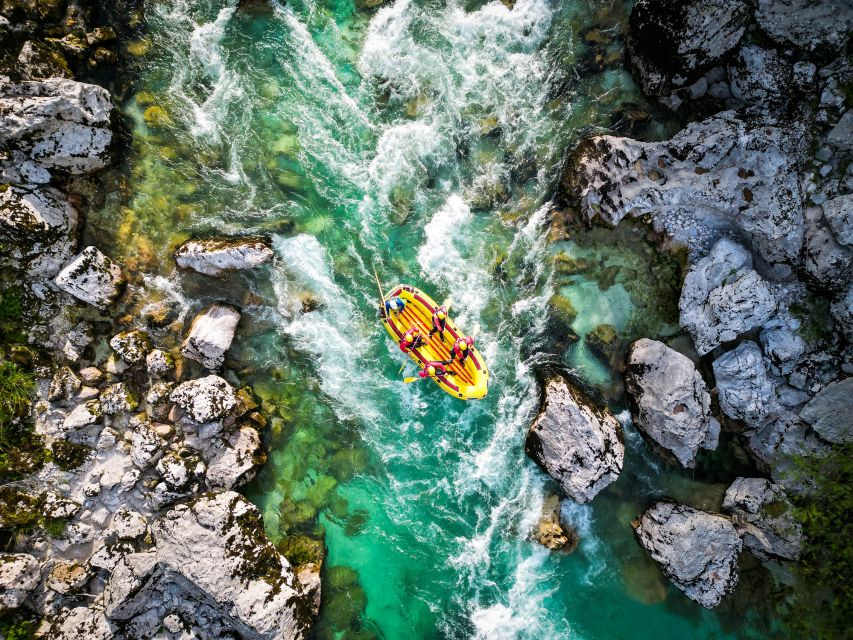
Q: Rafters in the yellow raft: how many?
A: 5